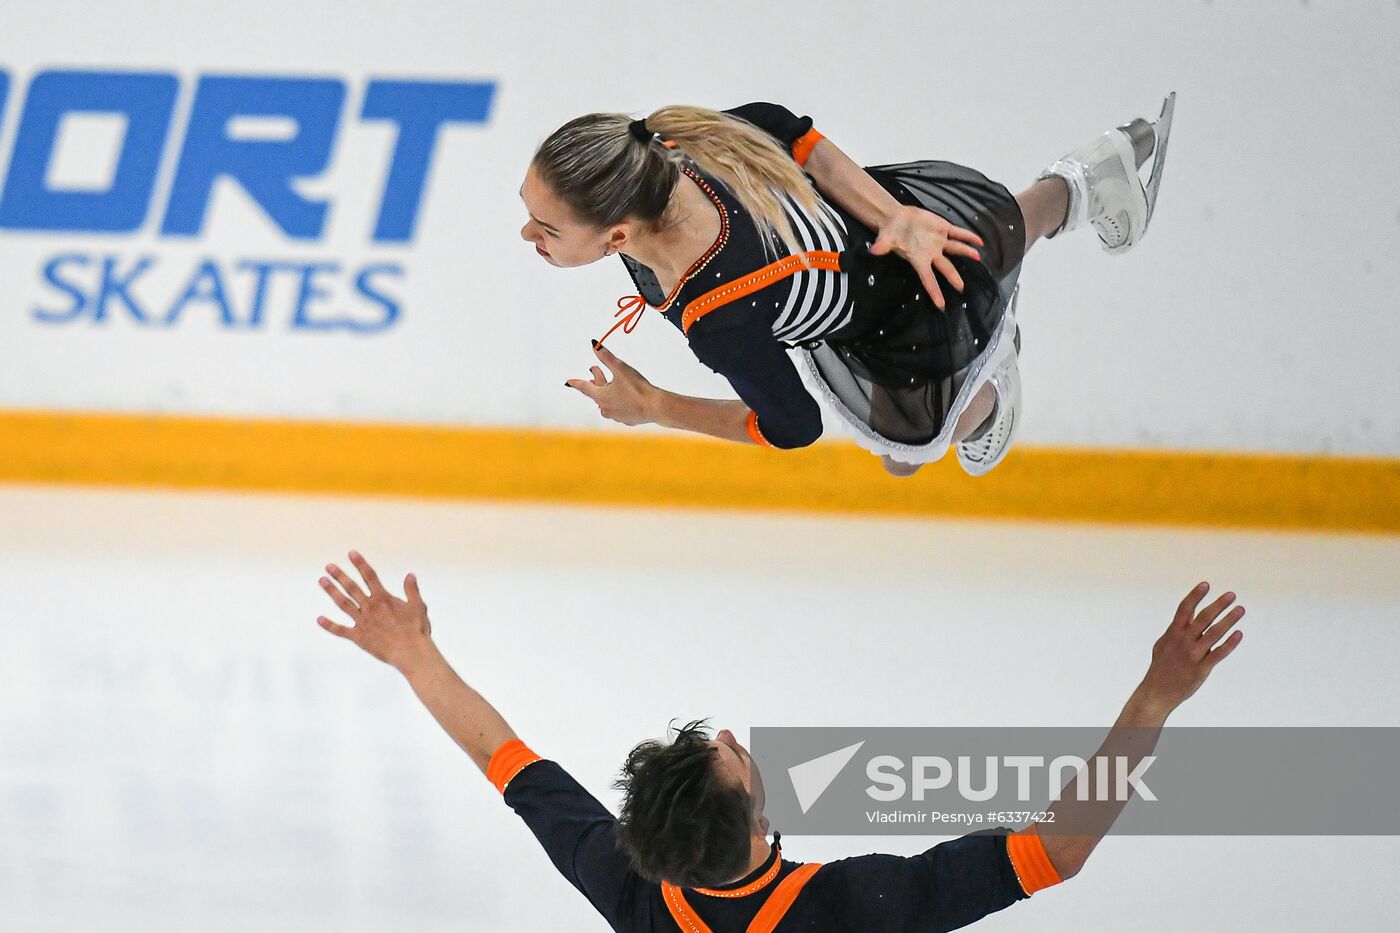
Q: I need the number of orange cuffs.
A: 4